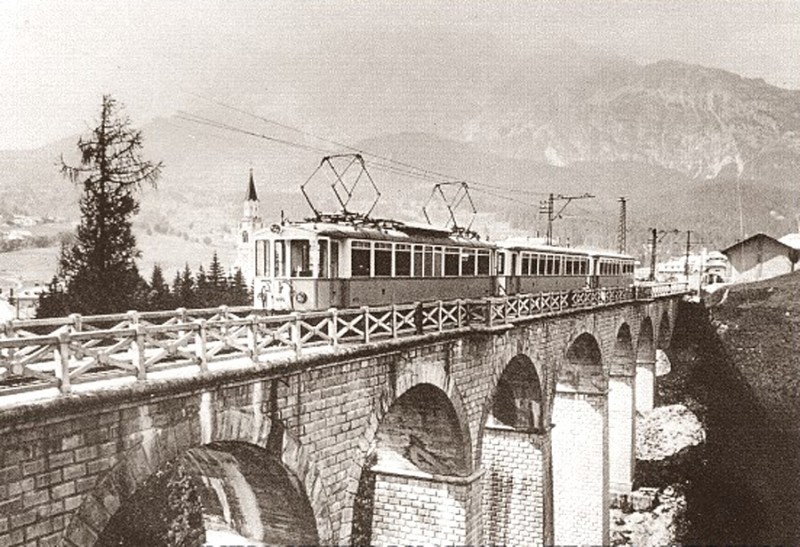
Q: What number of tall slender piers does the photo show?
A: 5